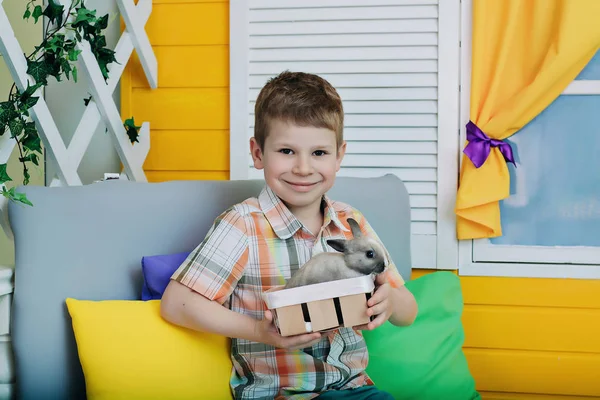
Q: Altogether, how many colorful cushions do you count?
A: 3